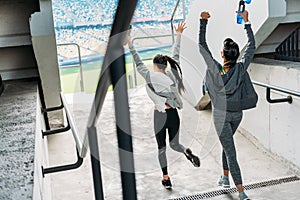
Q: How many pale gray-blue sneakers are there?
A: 2